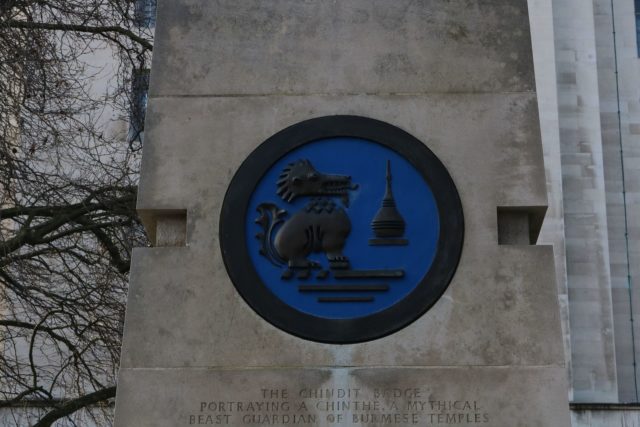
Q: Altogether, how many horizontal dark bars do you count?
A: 3